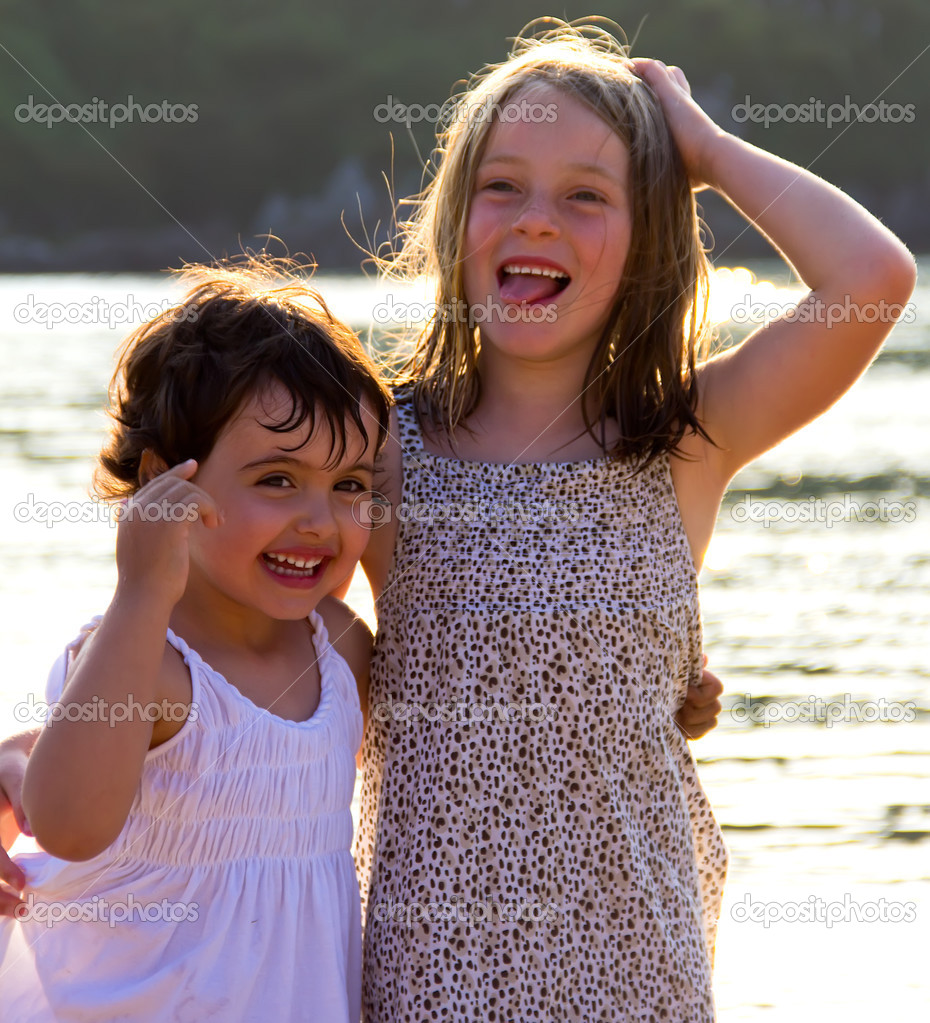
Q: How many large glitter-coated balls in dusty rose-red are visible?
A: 0